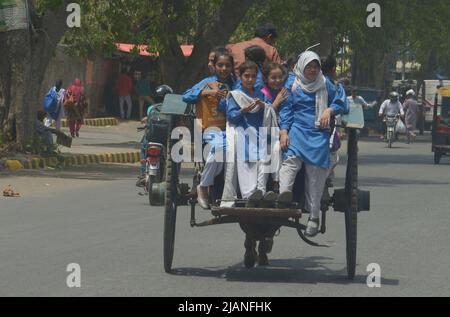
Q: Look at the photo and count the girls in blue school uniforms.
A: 4